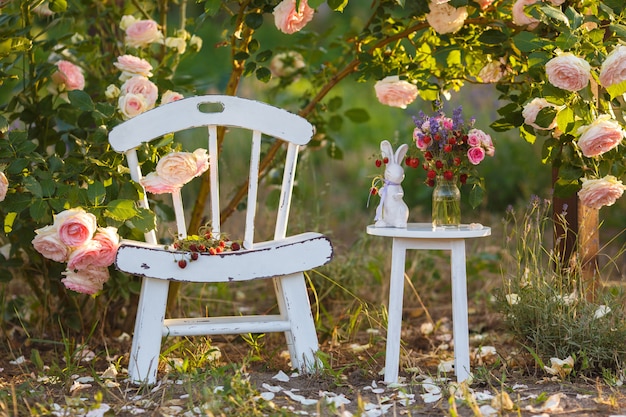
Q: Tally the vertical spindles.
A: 5